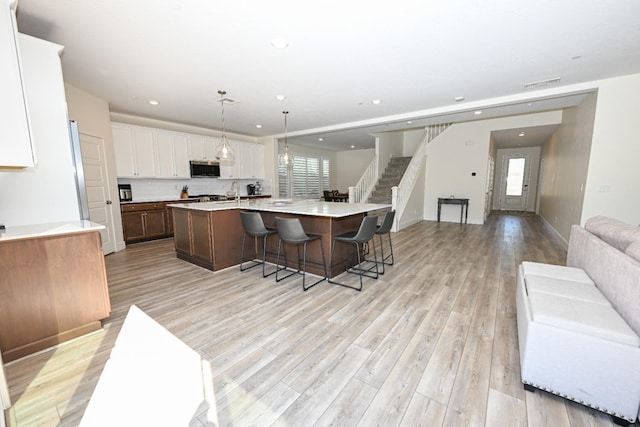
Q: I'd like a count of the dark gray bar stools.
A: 4